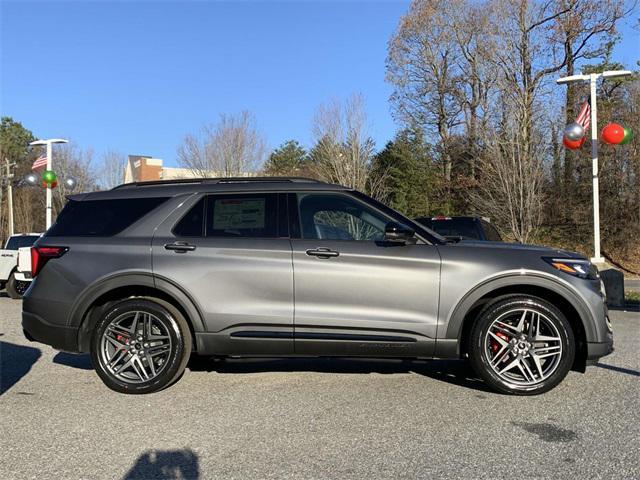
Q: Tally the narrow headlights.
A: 1